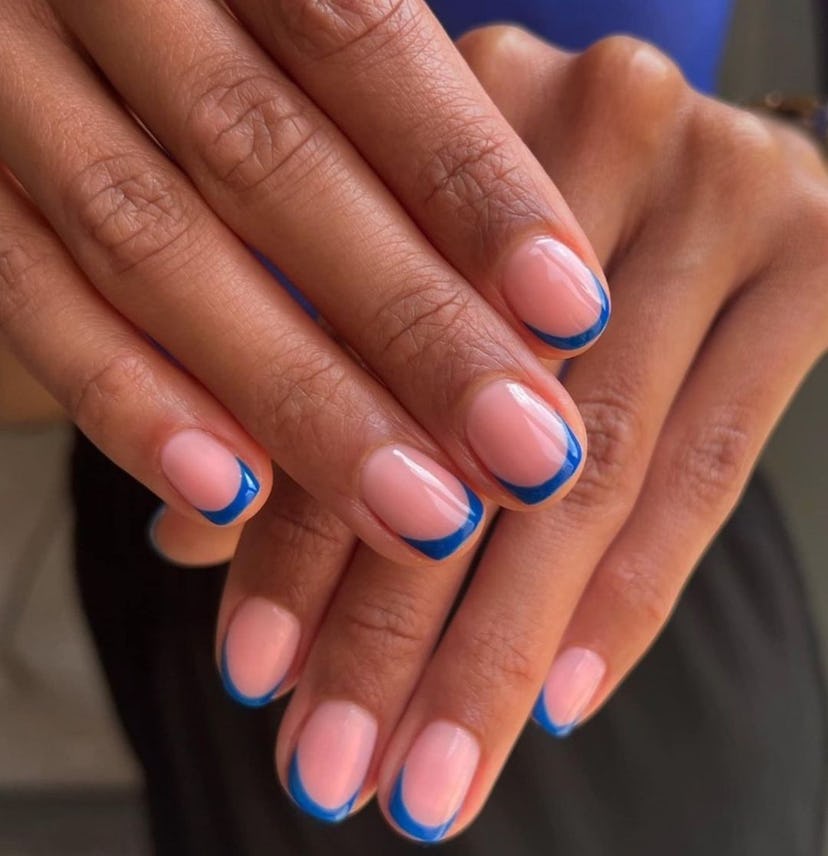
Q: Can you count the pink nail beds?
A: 8